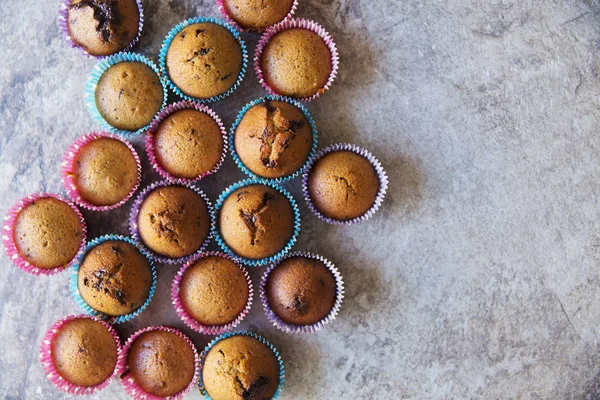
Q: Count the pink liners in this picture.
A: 8